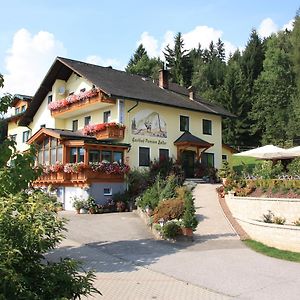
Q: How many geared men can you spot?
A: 0